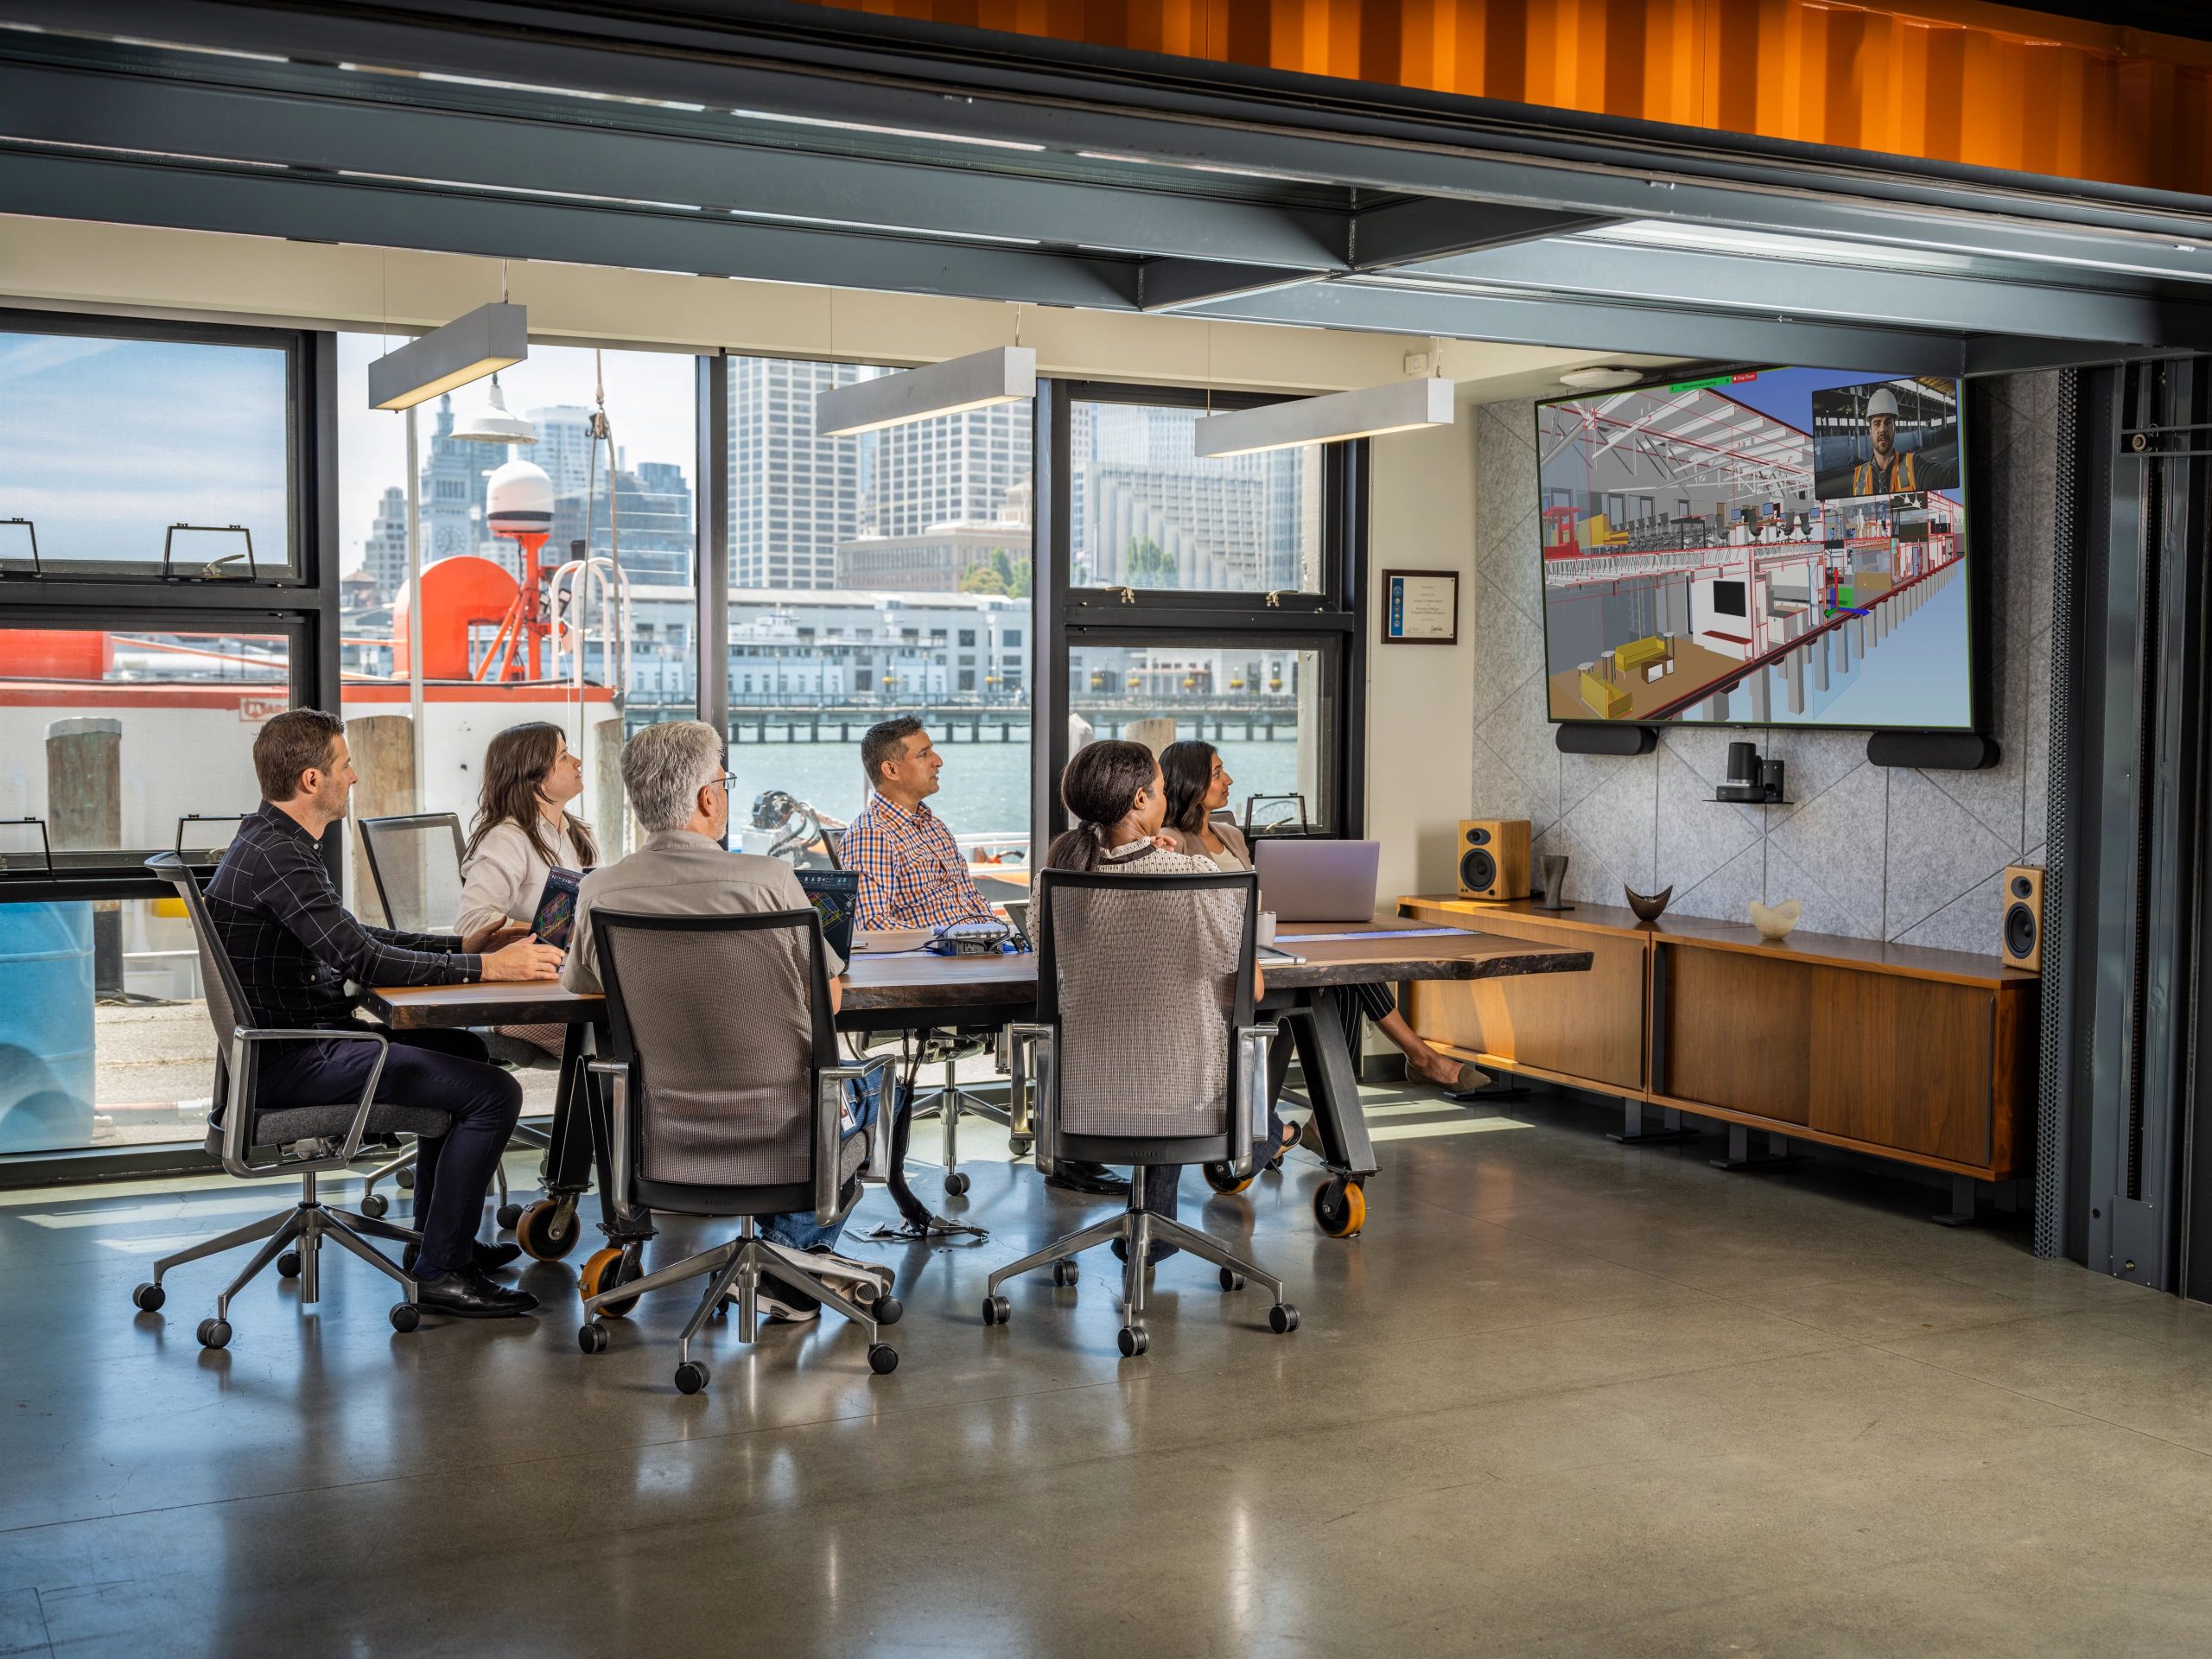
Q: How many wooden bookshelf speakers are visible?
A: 2